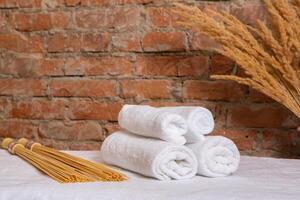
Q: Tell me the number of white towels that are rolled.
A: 4